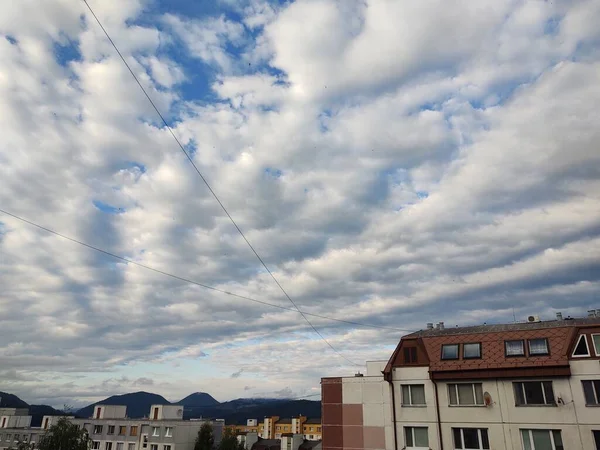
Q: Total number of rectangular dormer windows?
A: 4